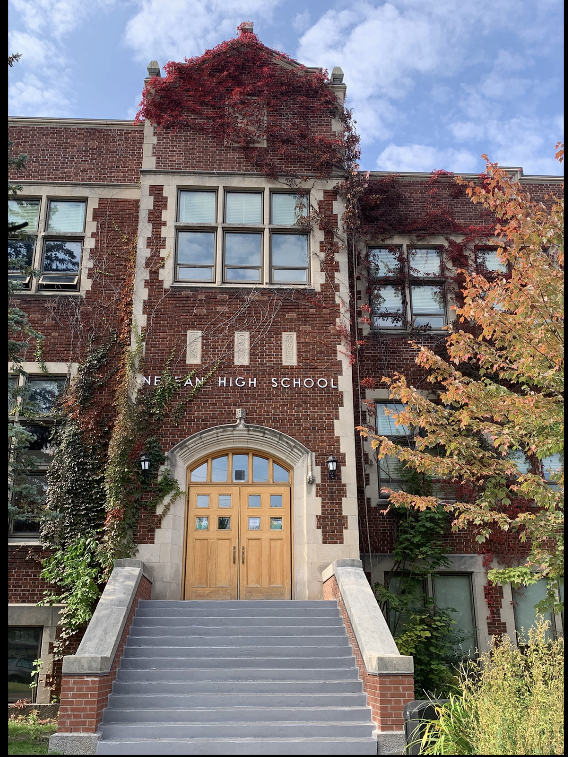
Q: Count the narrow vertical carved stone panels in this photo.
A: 3